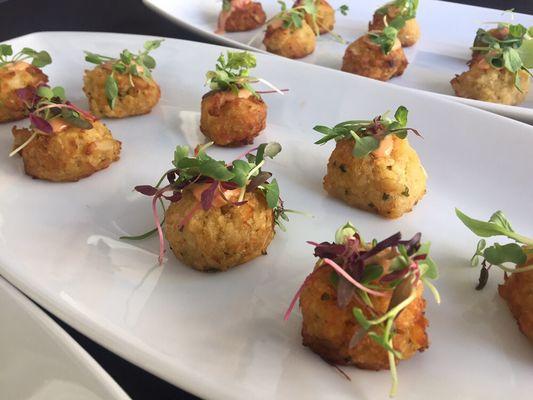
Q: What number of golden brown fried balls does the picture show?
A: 15